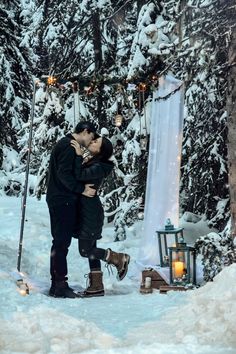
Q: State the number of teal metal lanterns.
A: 2